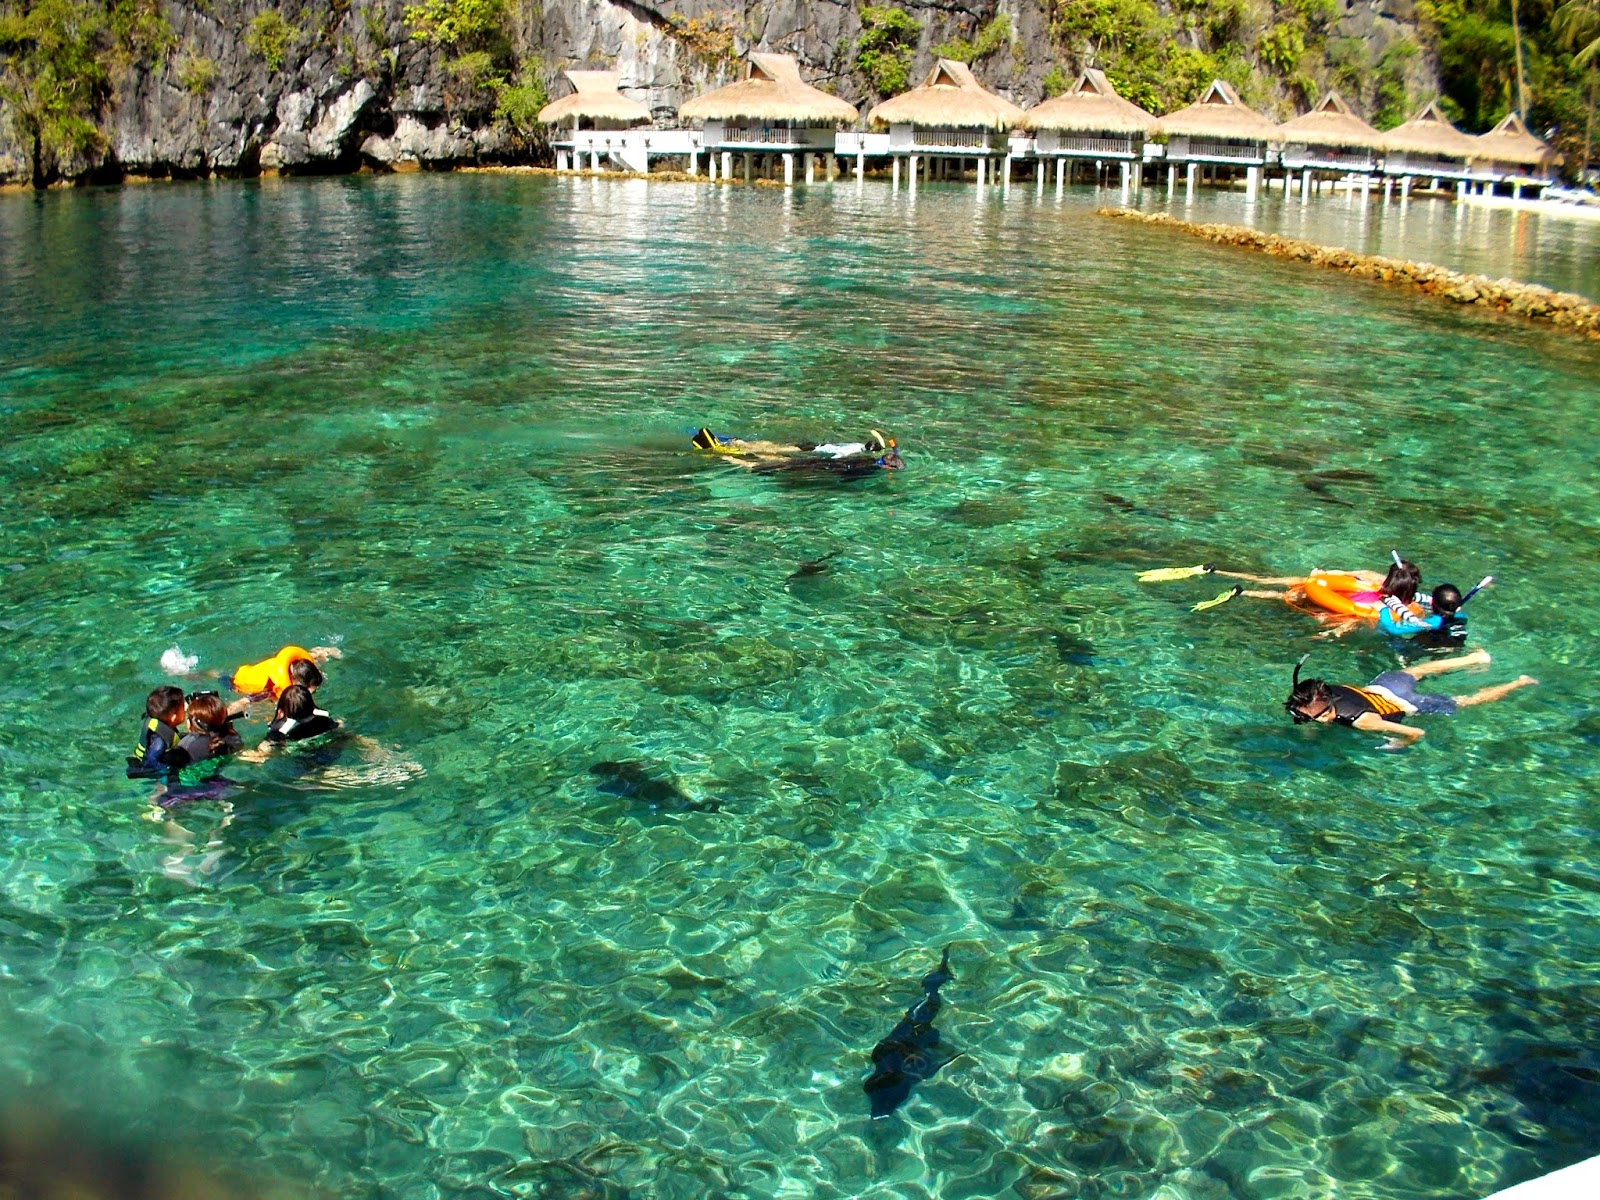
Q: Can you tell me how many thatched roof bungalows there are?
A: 8